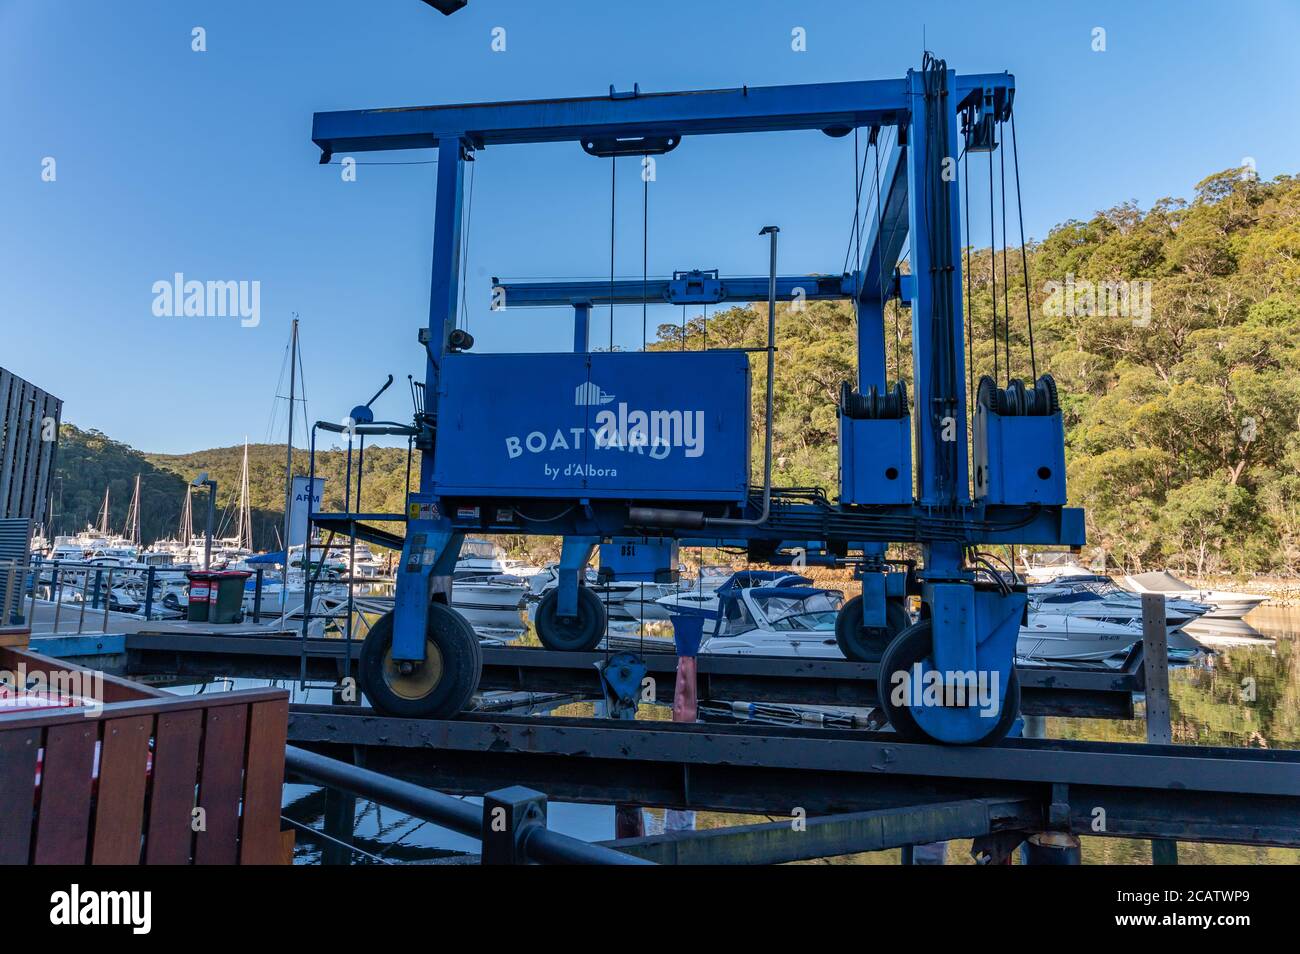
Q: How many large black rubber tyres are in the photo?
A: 4